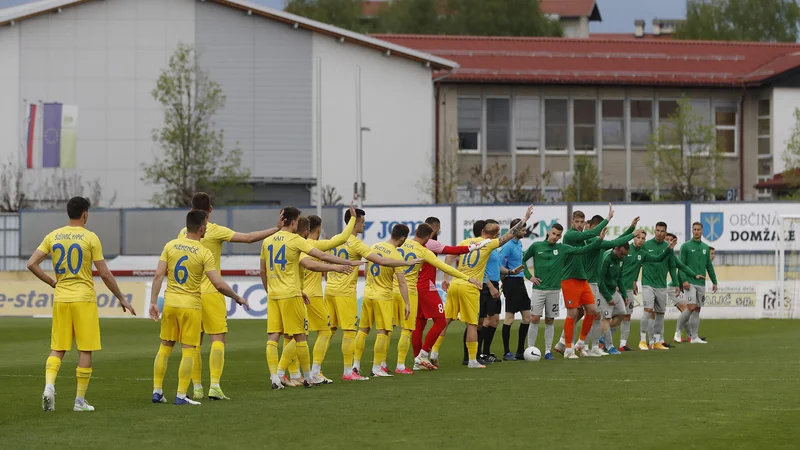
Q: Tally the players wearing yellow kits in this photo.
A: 10